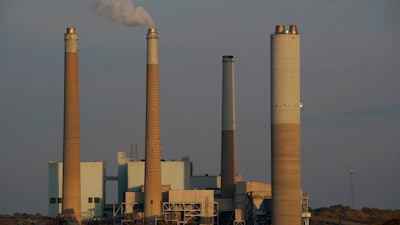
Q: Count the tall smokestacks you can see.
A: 4